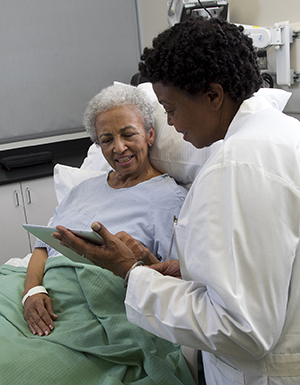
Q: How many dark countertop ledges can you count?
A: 1